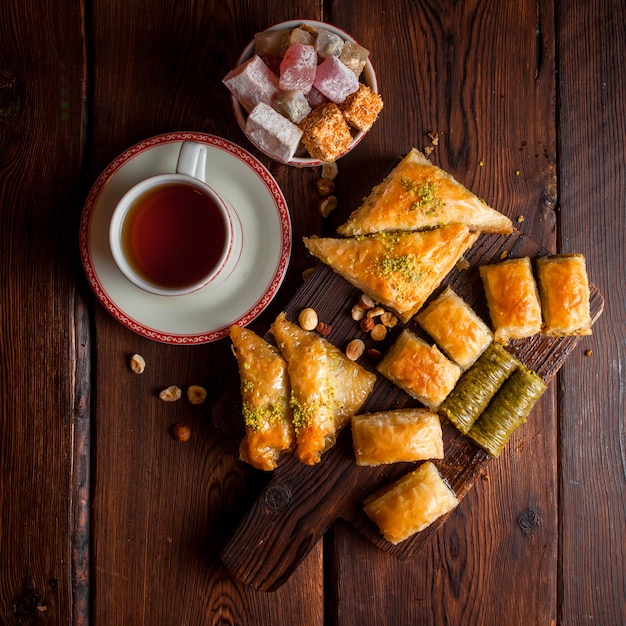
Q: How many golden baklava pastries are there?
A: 10